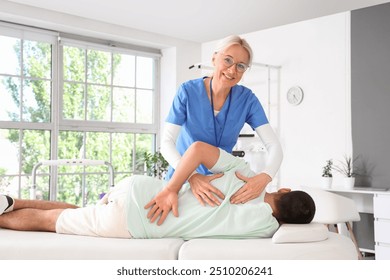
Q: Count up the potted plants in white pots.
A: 2